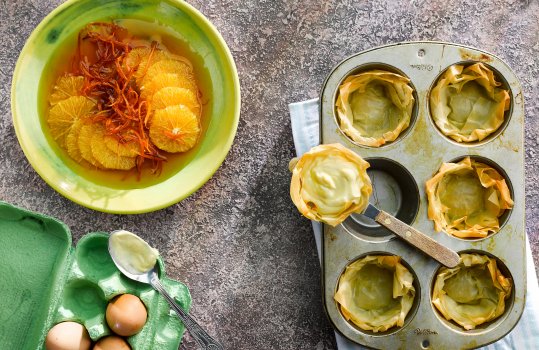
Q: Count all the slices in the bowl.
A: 12